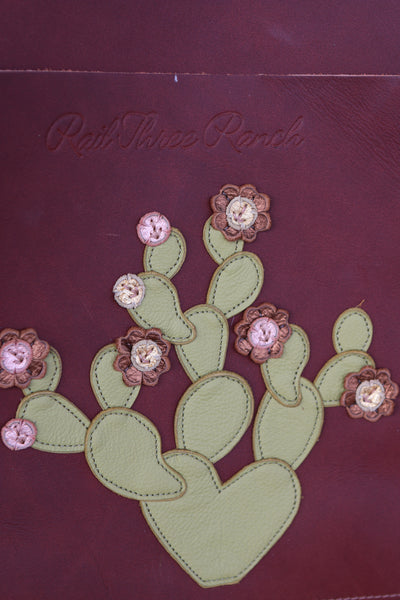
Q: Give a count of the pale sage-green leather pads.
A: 15